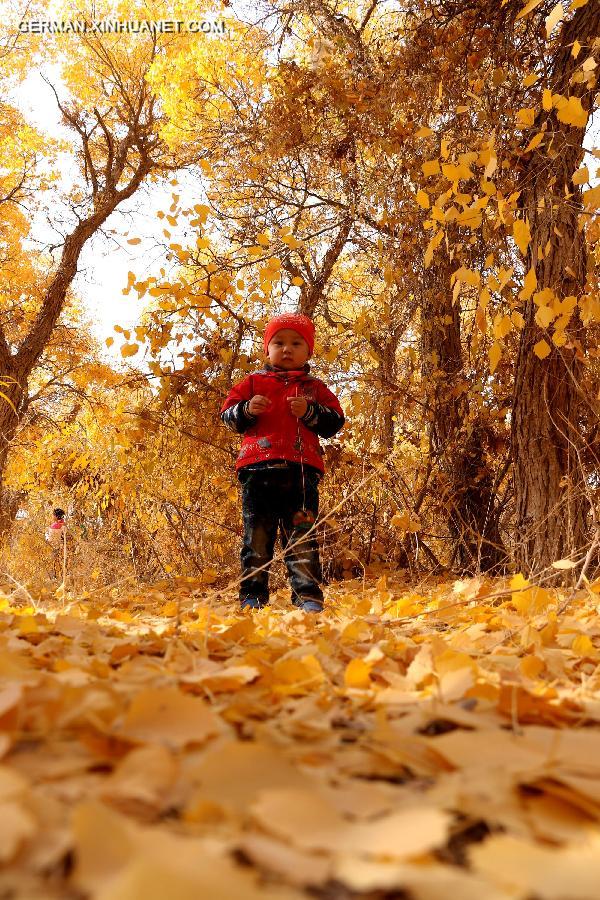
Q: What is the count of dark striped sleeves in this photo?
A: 2